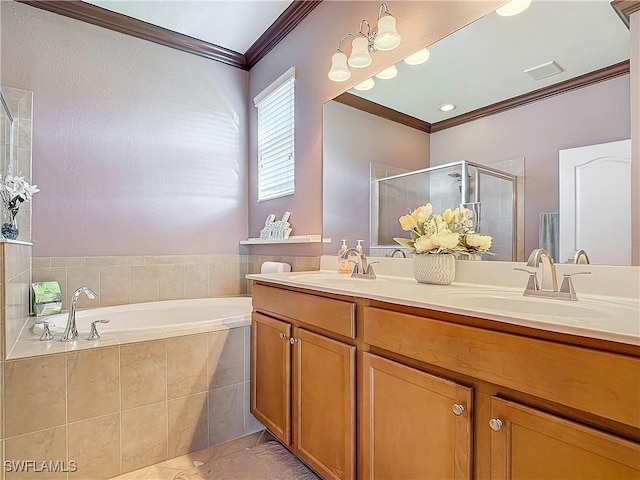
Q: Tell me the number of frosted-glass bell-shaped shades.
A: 3